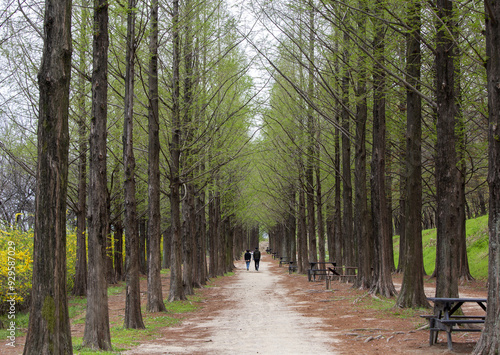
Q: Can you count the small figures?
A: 2